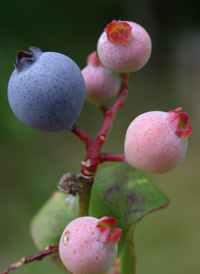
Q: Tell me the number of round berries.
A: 5